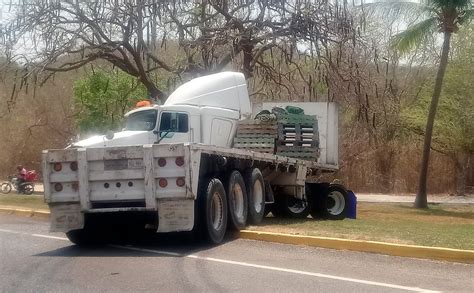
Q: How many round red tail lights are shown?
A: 8